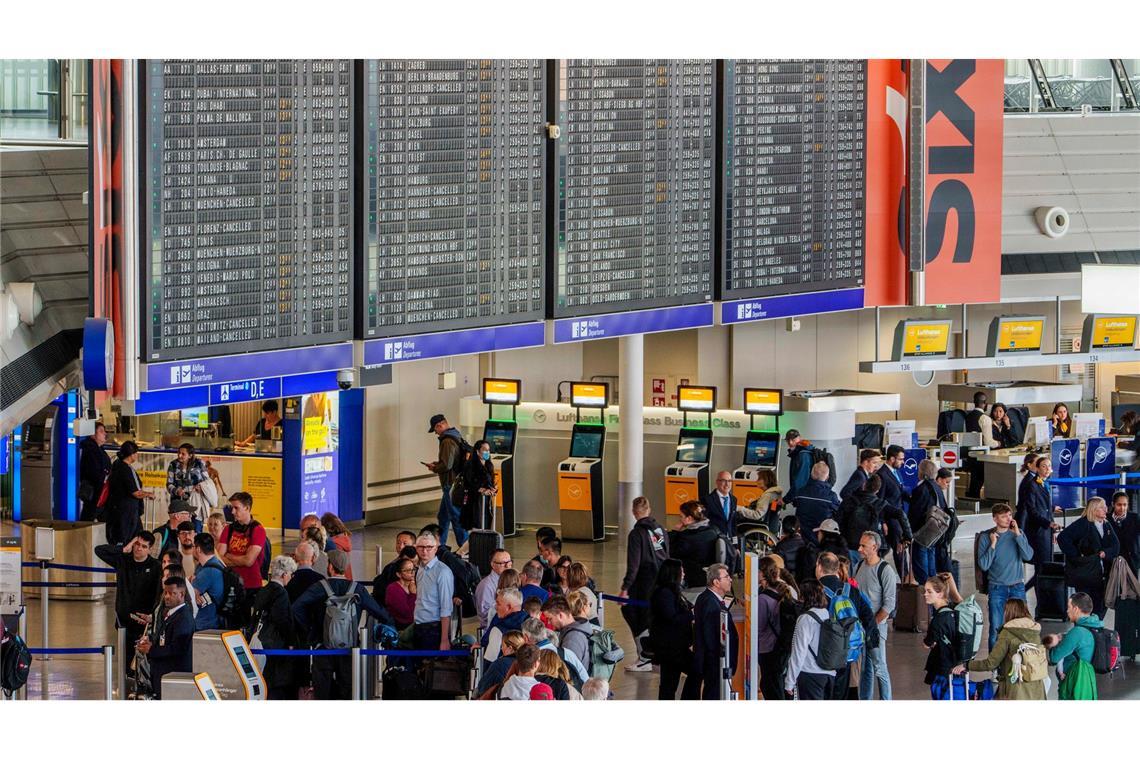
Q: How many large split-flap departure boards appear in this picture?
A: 4